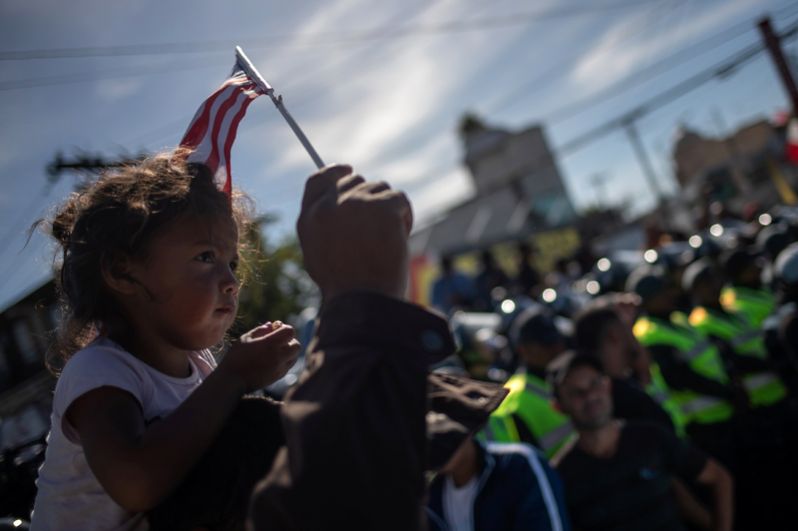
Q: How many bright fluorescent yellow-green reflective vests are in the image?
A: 4